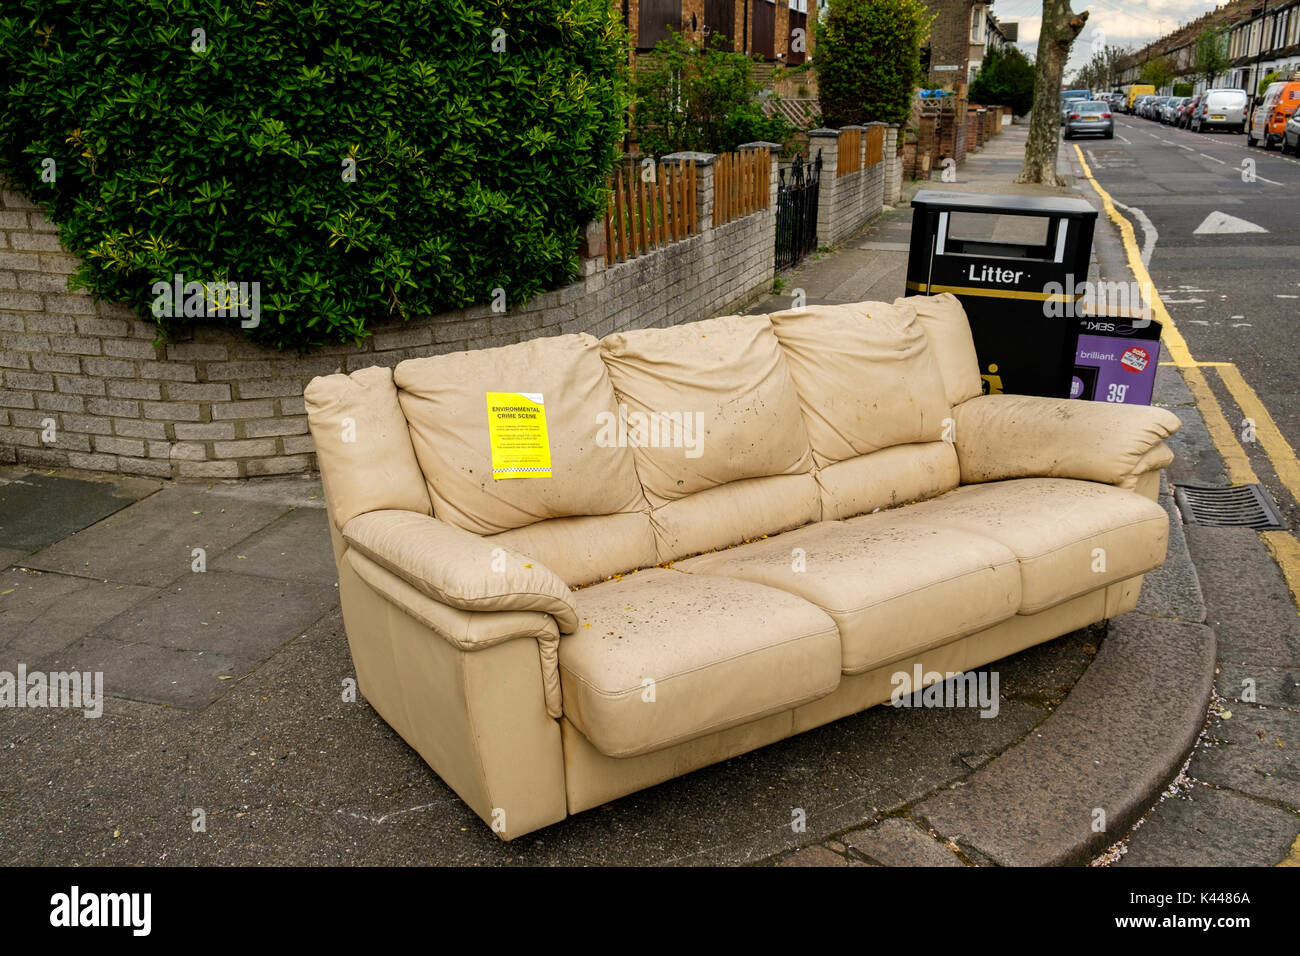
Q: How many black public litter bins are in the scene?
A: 1